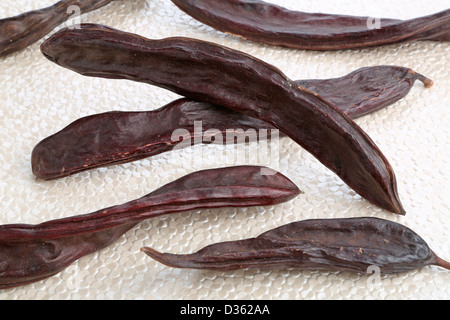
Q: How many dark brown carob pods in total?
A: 6